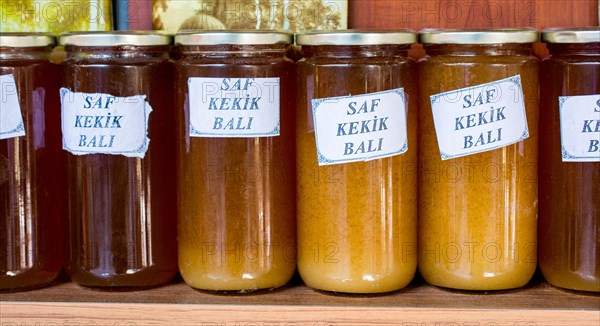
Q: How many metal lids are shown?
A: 6